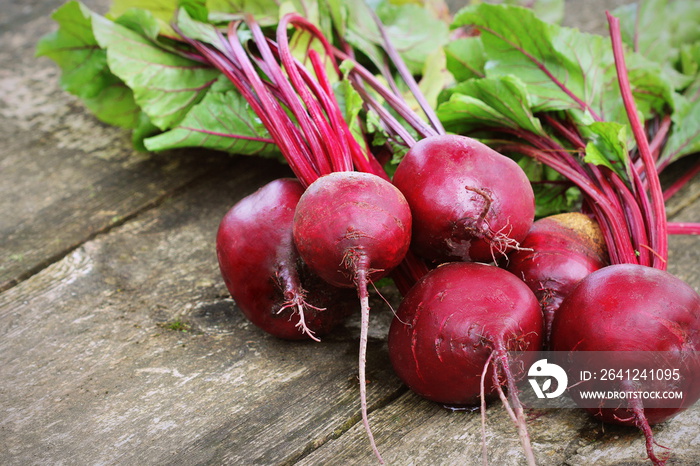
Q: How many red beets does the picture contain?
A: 6